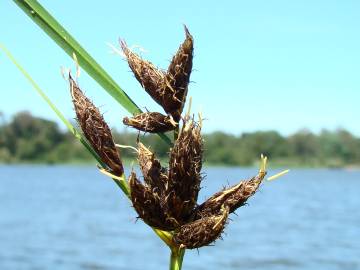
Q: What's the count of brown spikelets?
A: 9